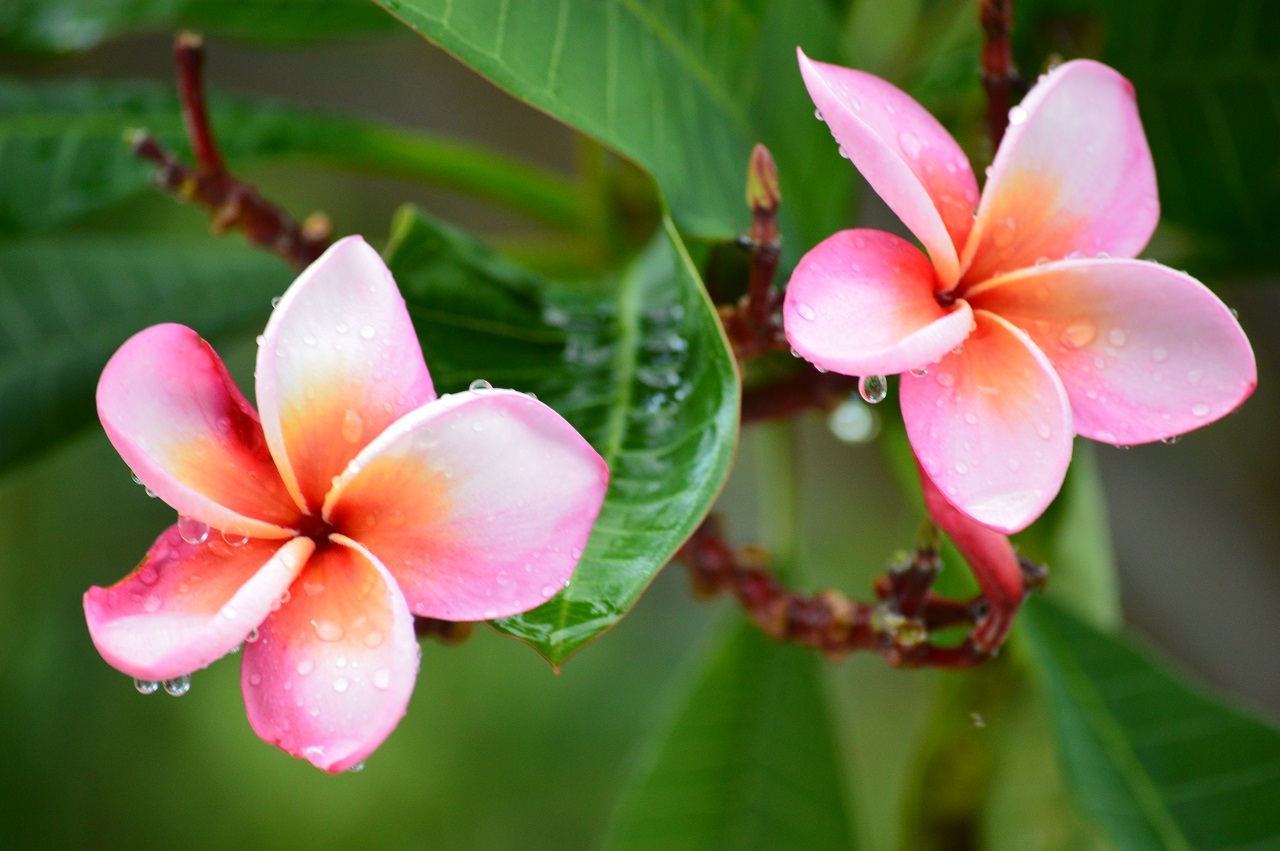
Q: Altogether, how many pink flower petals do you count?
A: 10